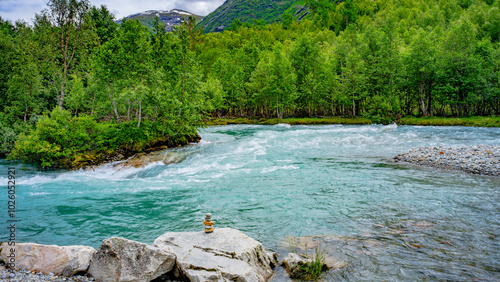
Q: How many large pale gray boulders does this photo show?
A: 3